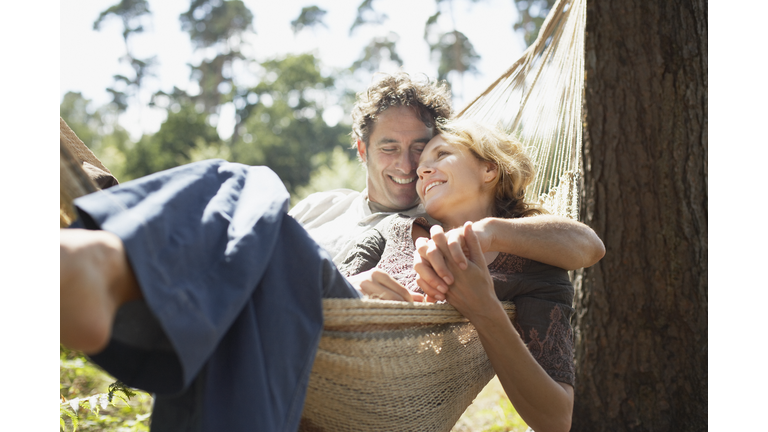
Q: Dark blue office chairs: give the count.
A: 0